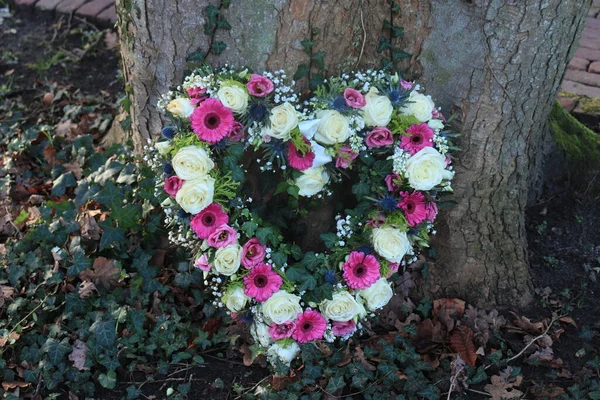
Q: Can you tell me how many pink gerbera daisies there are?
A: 8